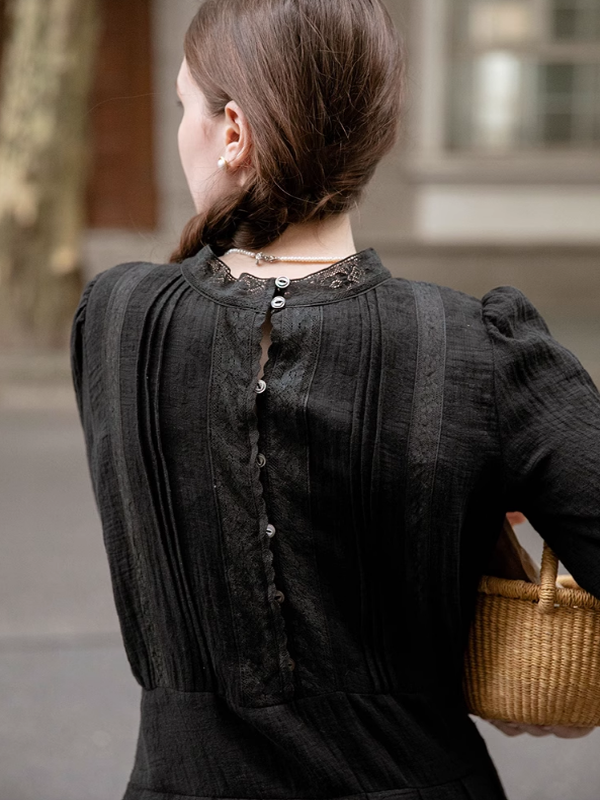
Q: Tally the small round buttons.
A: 7